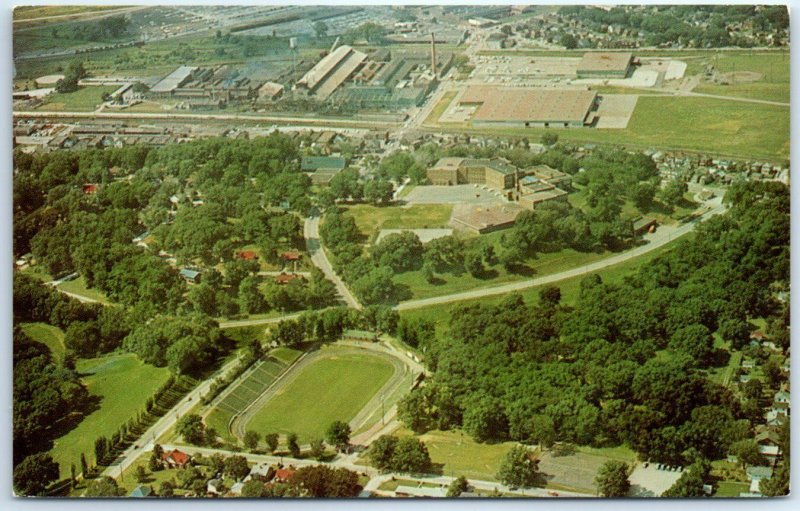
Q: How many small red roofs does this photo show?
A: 6